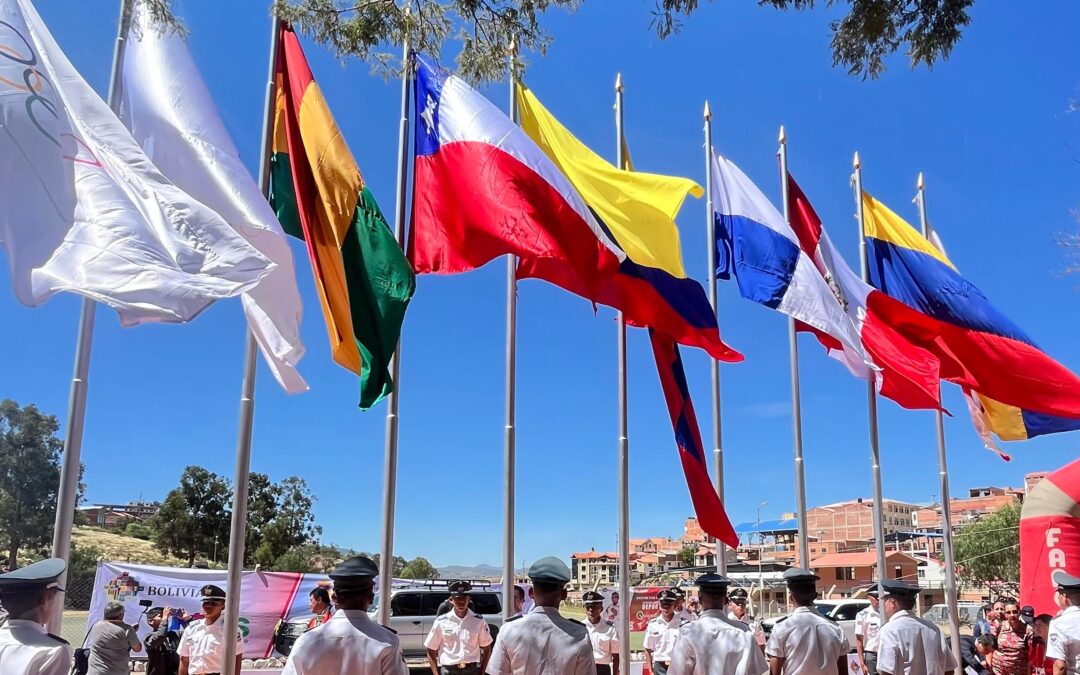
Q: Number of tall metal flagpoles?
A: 9